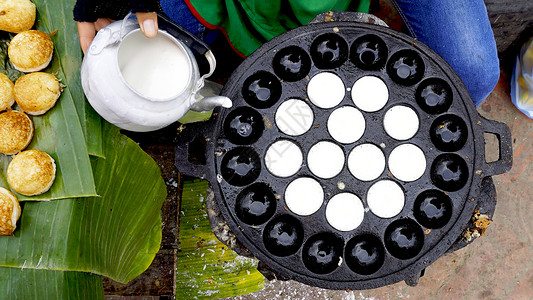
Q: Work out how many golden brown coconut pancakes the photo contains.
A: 7